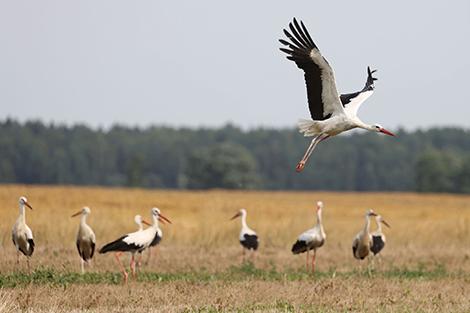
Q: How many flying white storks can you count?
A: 1